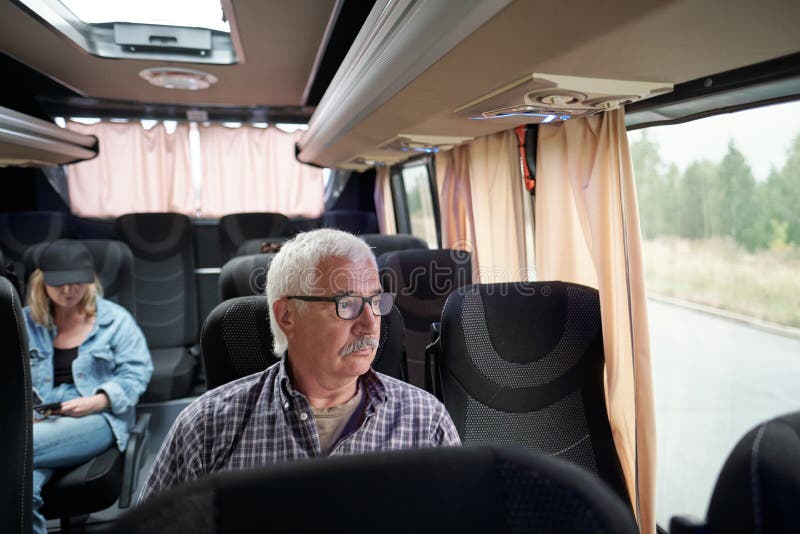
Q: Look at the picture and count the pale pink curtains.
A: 2